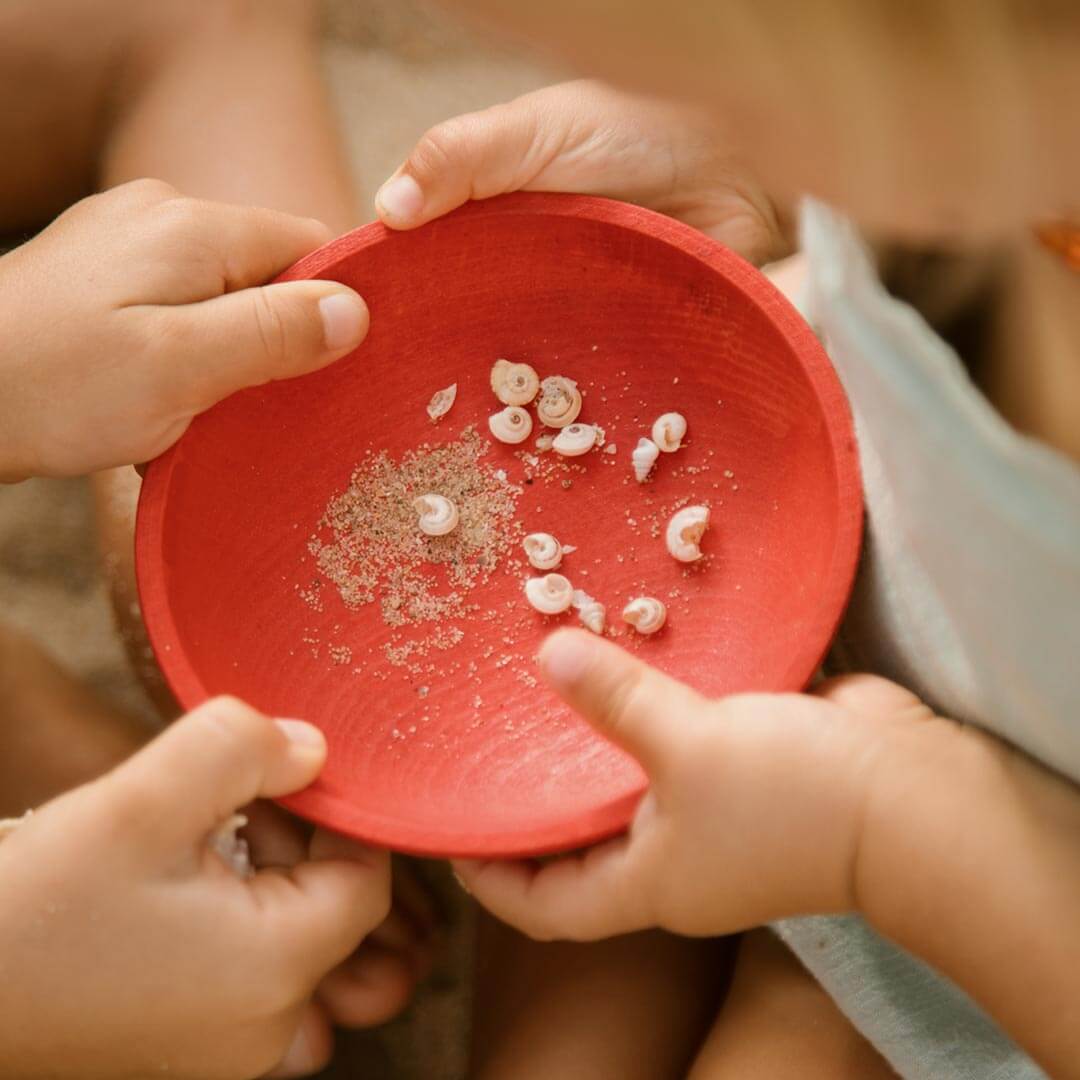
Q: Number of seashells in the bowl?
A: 12